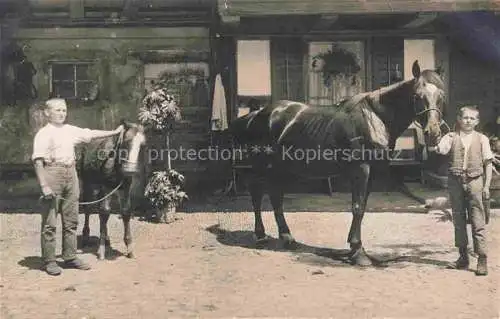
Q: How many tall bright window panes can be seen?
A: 2